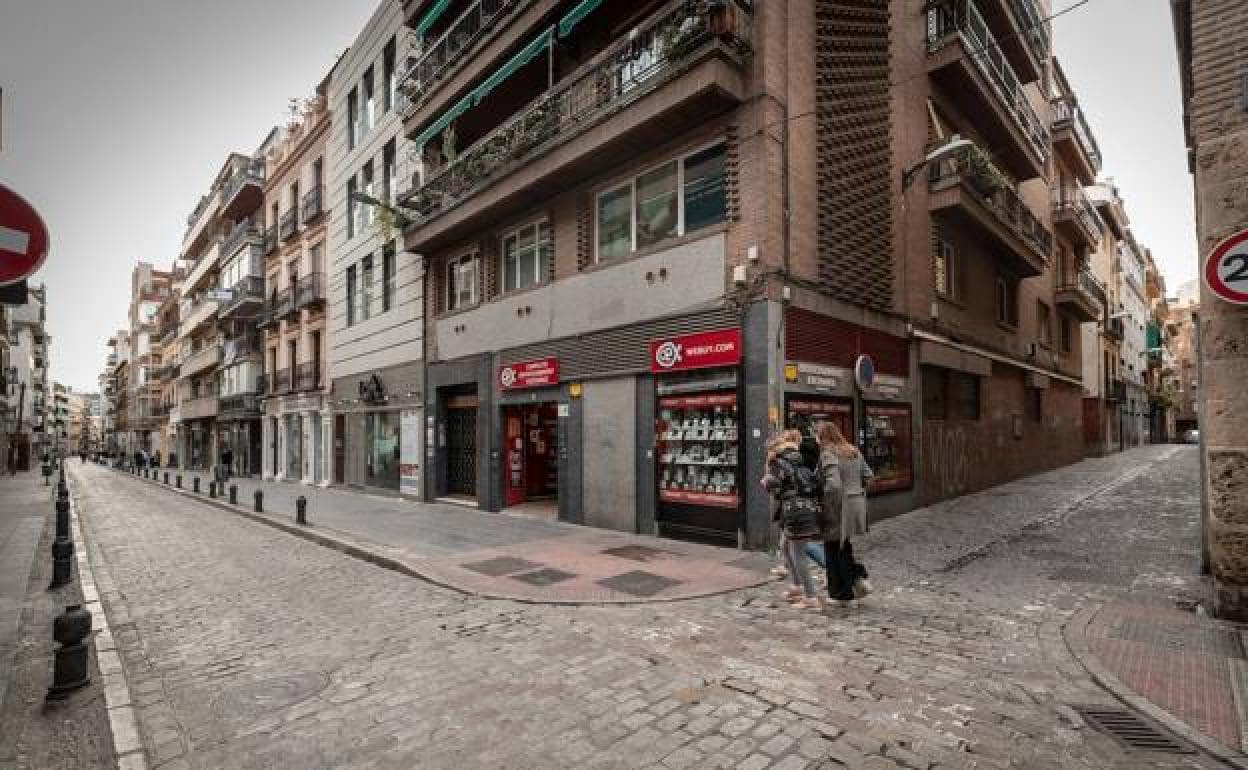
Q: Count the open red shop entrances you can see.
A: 1